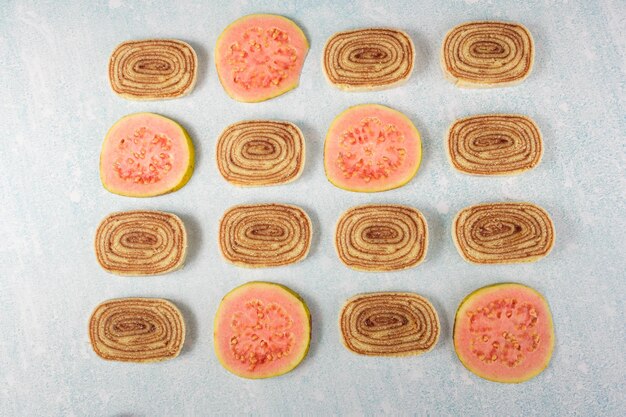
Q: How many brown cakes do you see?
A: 11